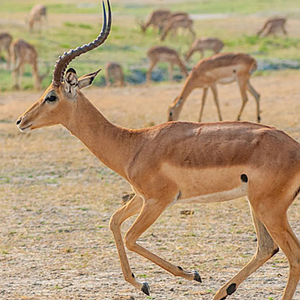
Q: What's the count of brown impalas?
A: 12